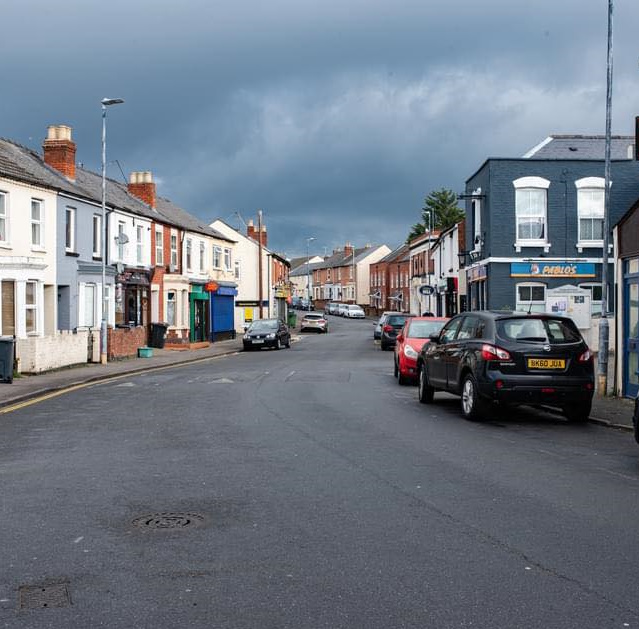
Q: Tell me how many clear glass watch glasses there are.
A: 0